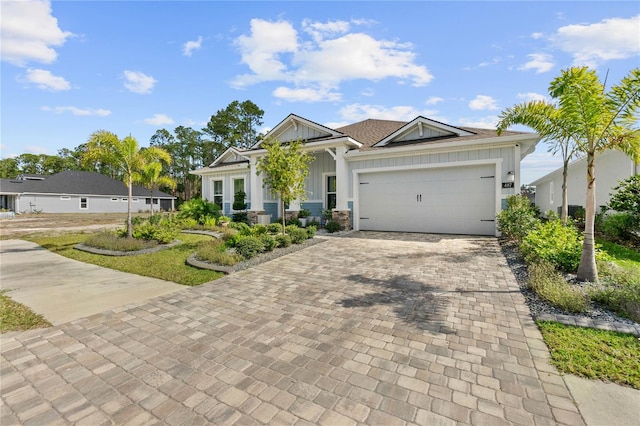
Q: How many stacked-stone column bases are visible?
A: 3